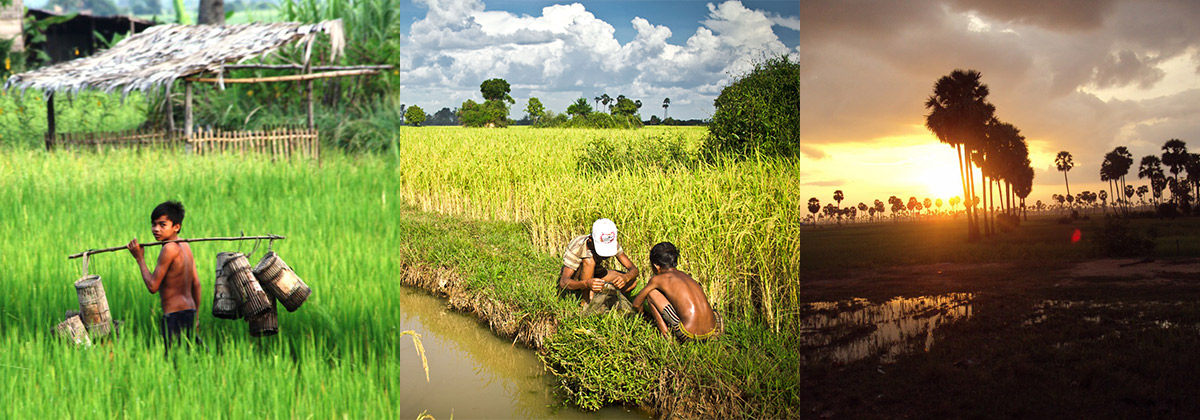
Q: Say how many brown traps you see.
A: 6